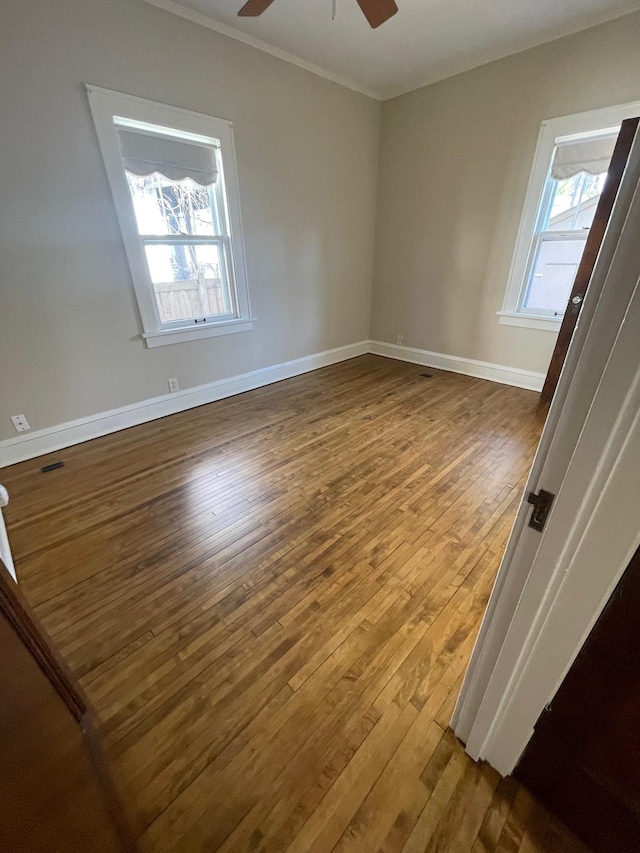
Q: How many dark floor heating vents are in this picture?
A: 2